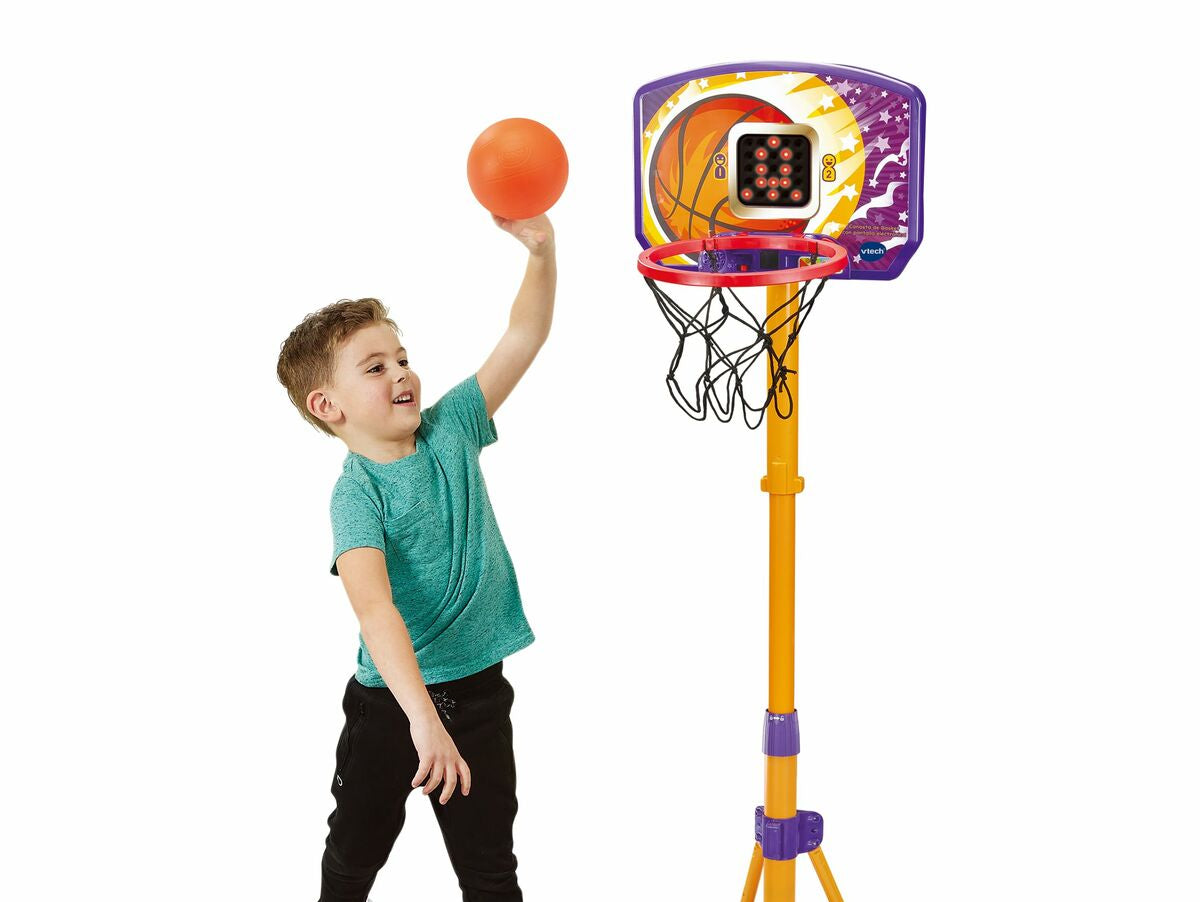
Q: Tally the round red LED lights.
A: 11